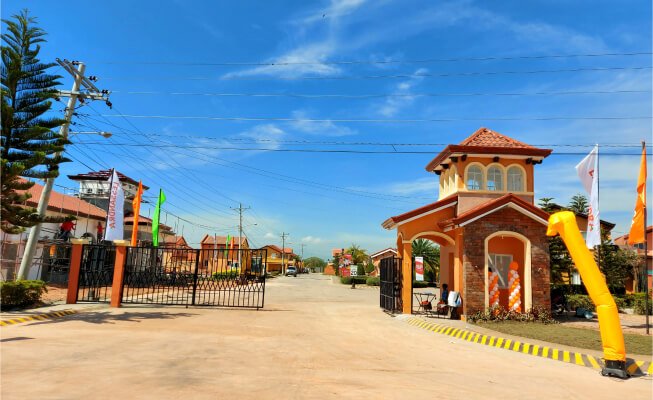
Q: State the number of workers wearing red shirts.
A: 2